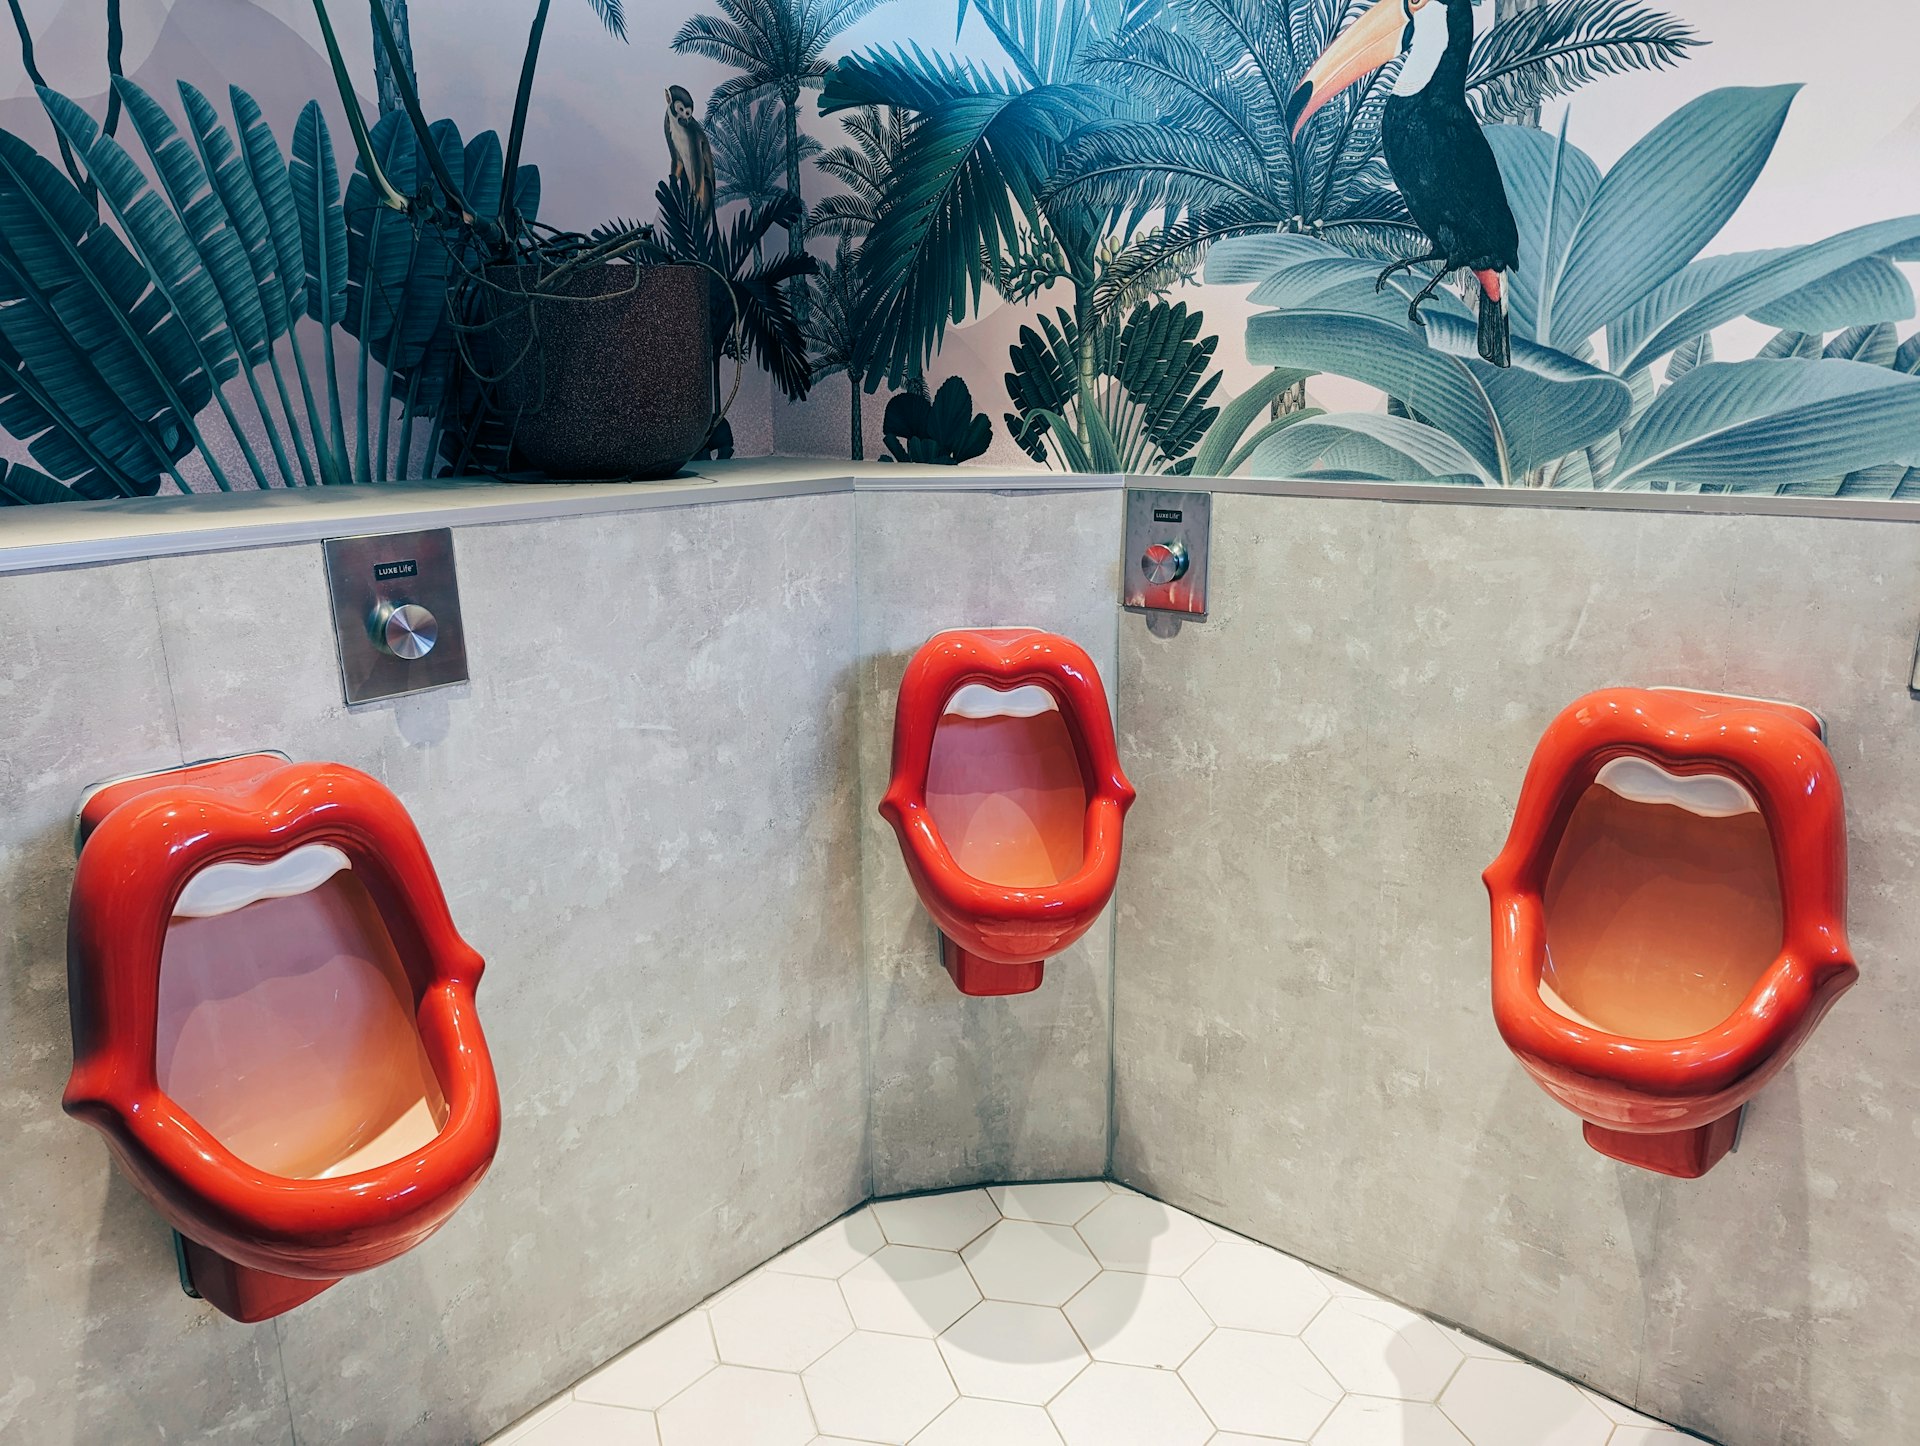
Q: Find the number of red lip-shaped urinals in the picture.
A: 3